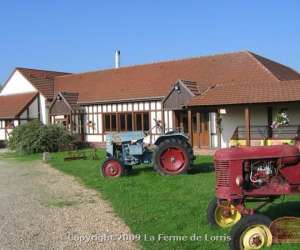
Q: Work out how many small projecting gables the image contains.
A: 2